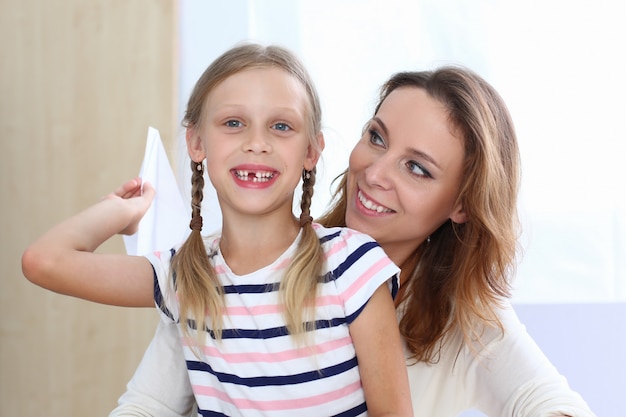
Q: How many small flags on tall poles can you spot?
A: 0